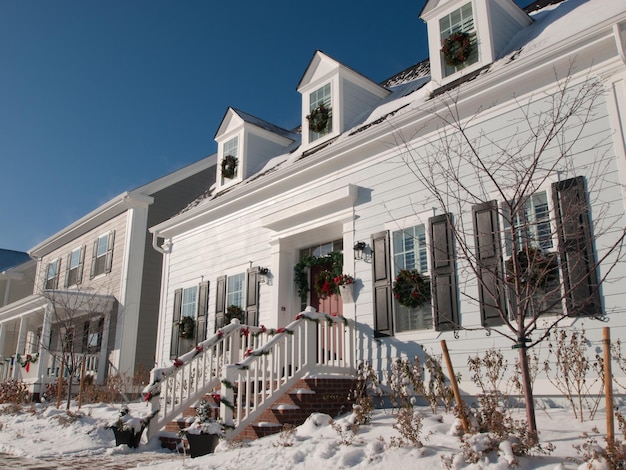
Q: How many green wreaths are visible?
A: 8